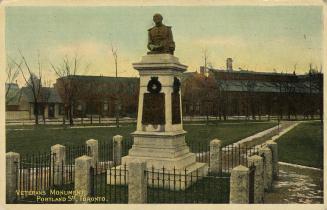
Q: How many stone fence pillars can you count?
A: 11